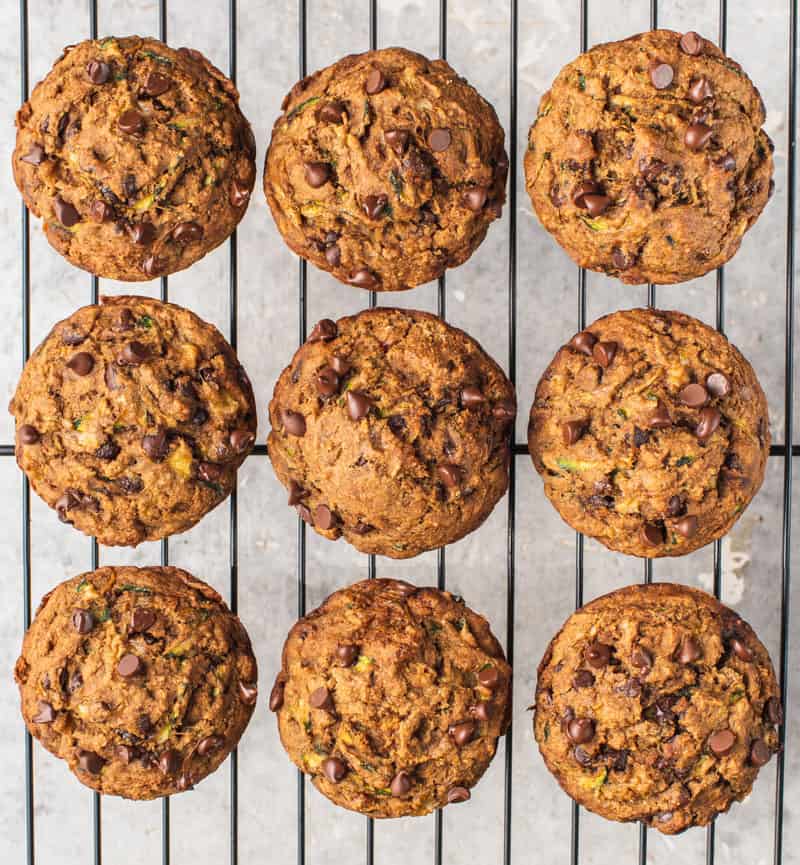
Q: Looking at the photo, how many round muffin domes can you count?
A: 9